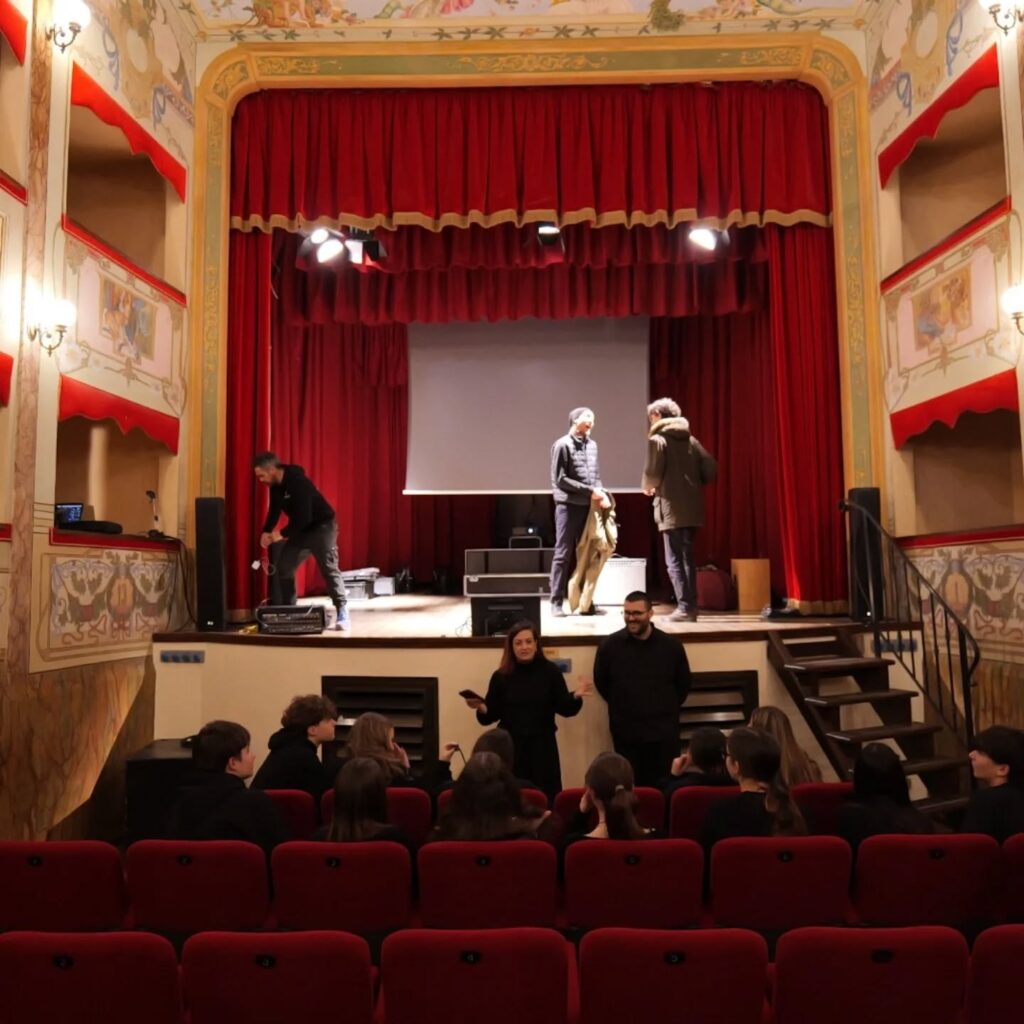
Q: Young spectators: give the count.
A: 12